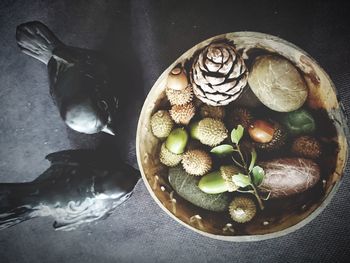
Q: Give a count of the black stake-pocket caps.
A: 0